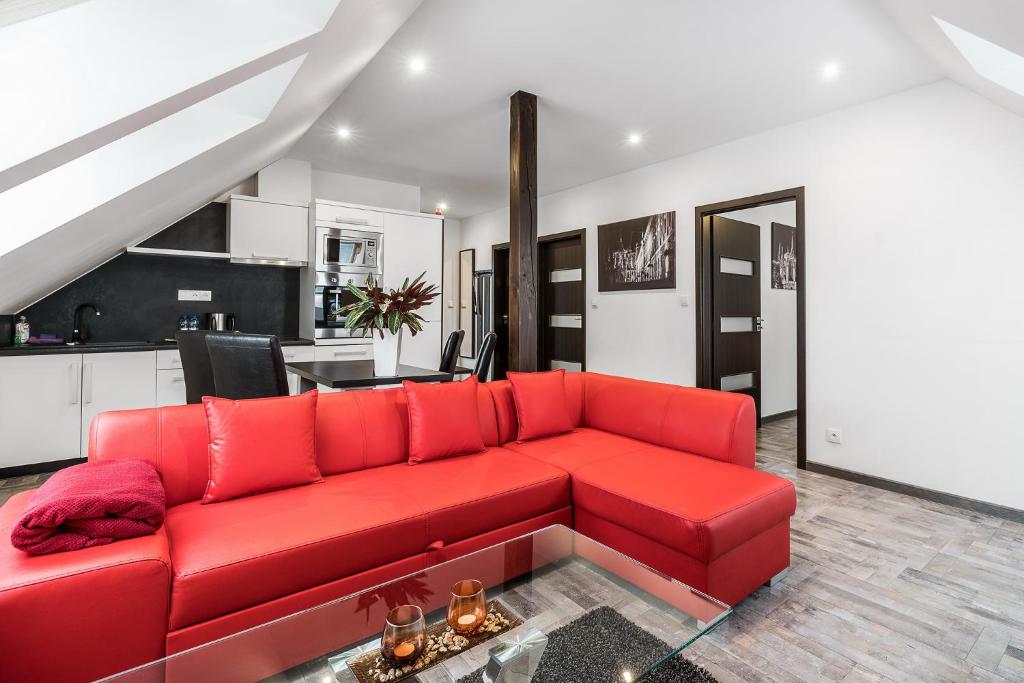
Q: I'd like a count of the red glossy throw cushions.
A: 3